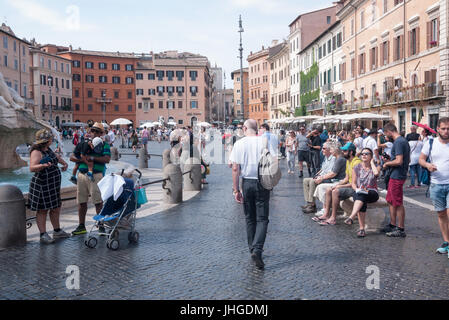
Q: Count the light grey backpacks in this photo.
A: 1